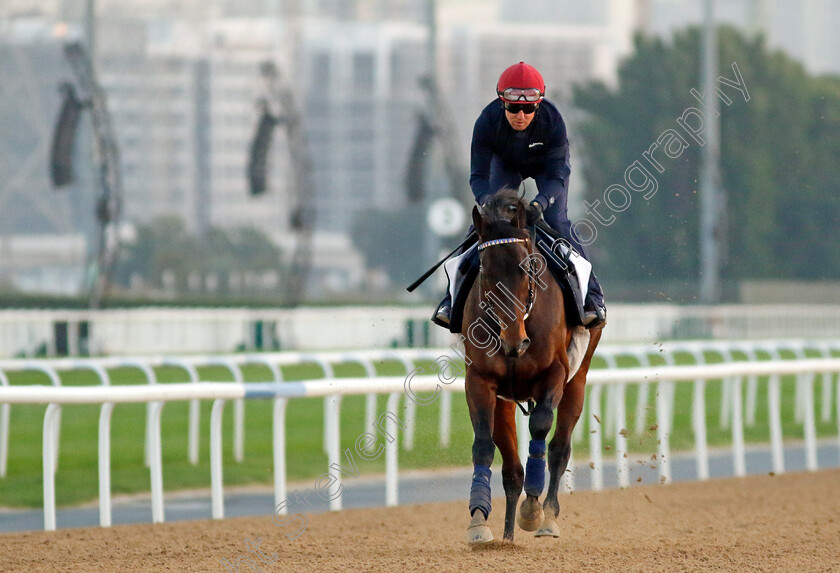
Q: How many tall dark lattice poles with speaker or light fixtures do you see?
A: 3